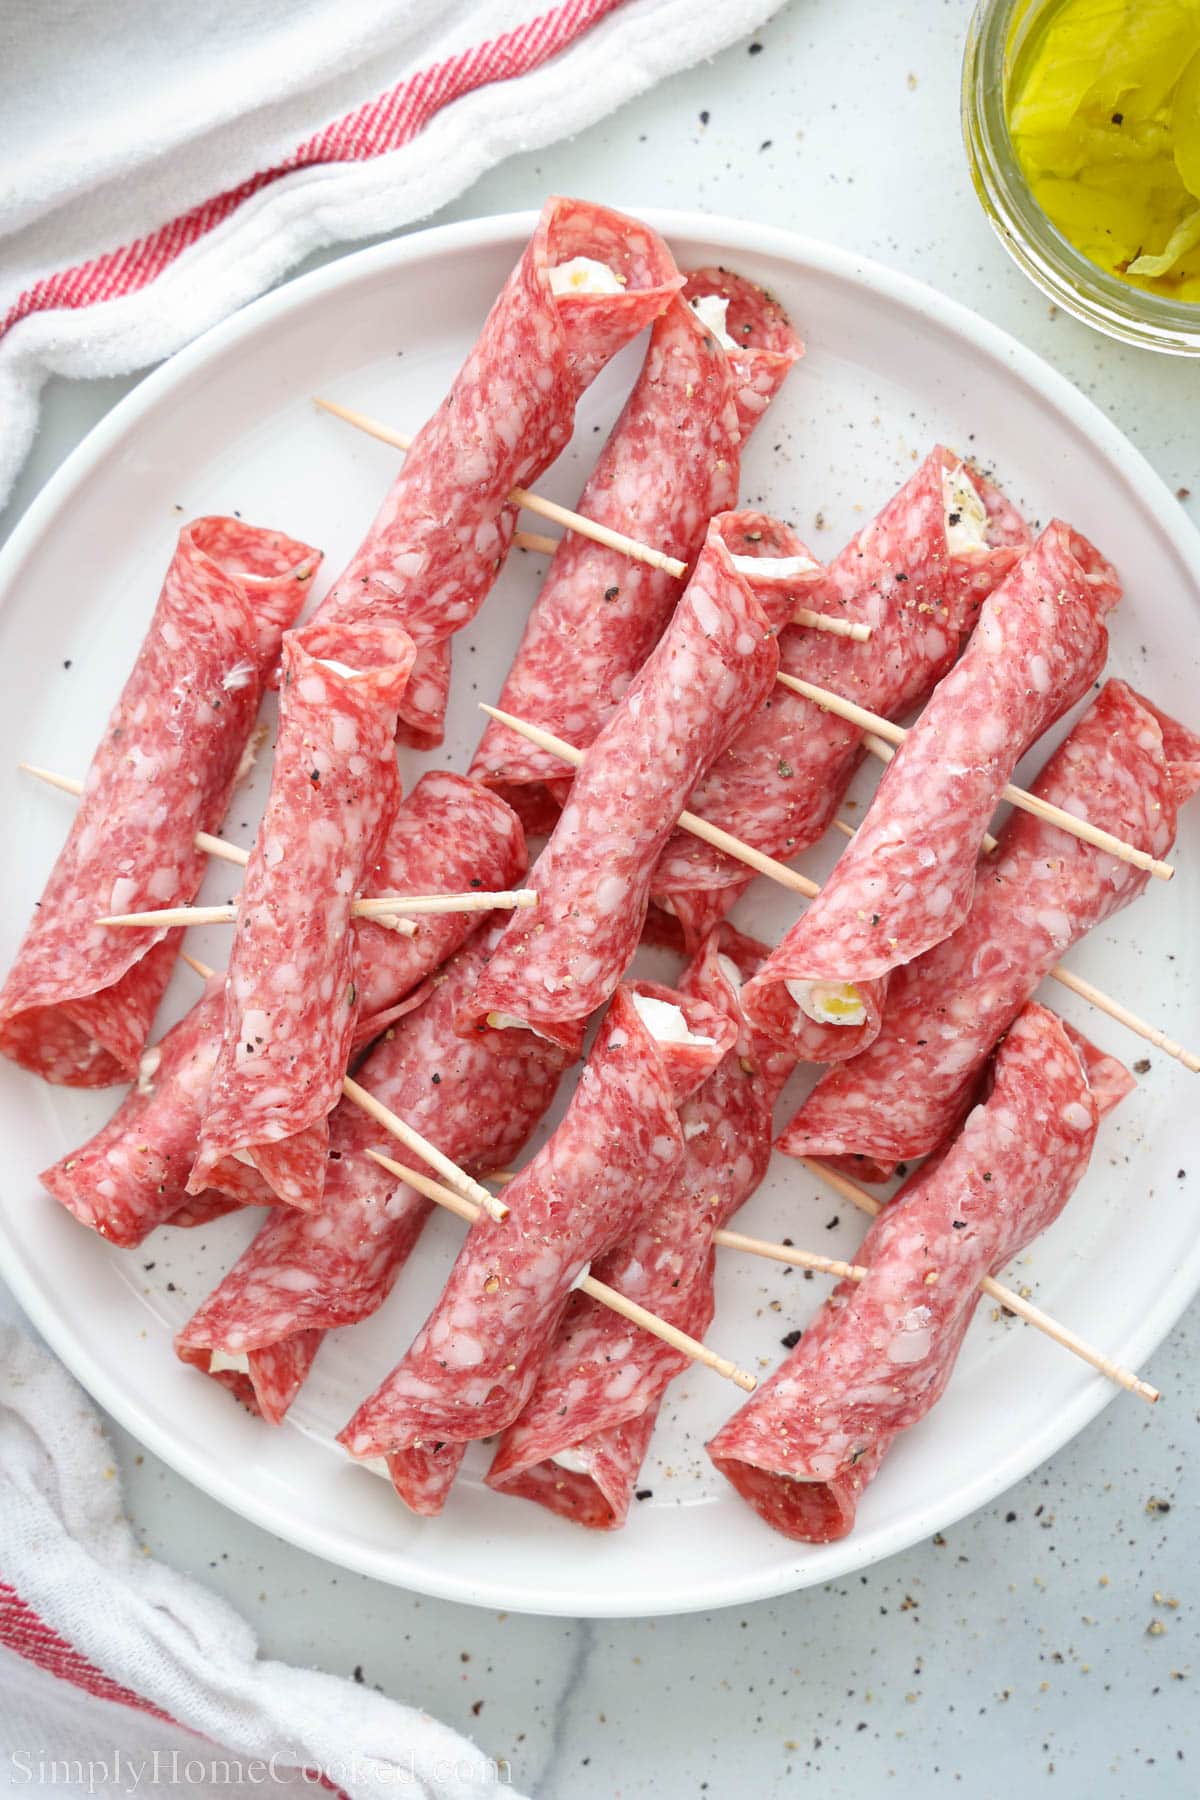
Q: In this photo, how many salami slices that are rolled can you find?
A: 13